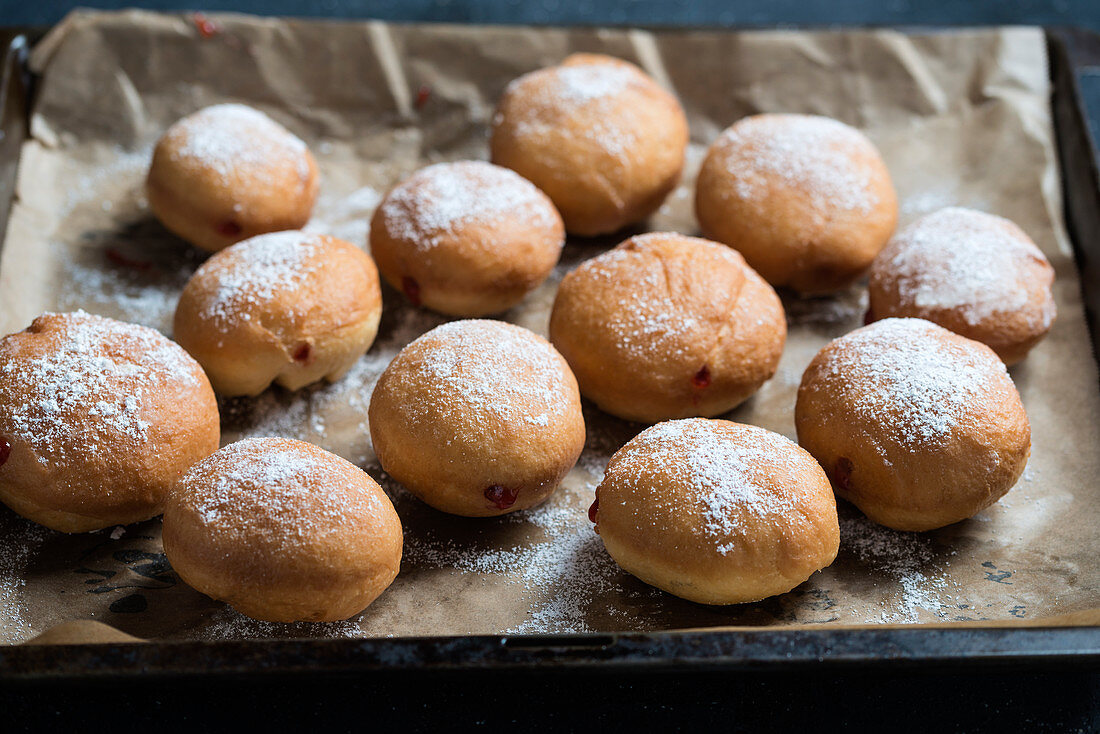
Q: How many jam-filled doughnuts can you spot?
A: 12